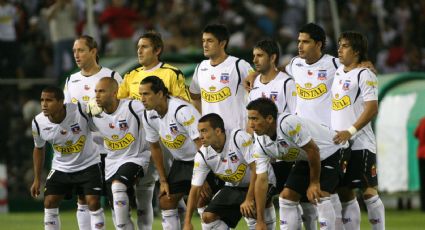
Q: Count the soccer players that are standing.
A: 6